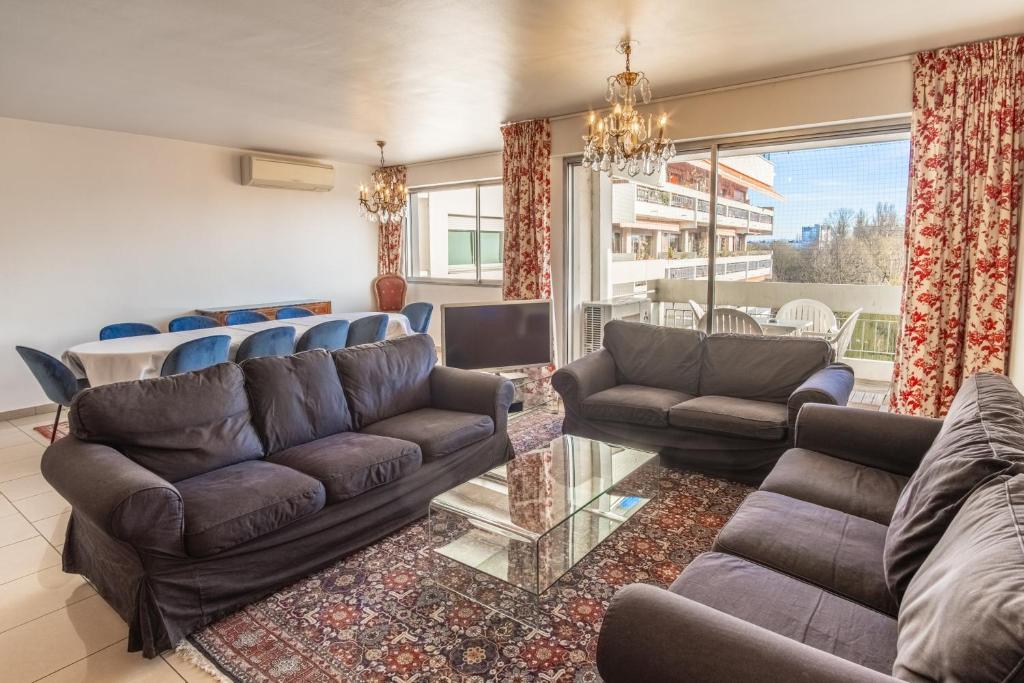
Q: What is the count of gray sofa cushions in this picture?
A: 15